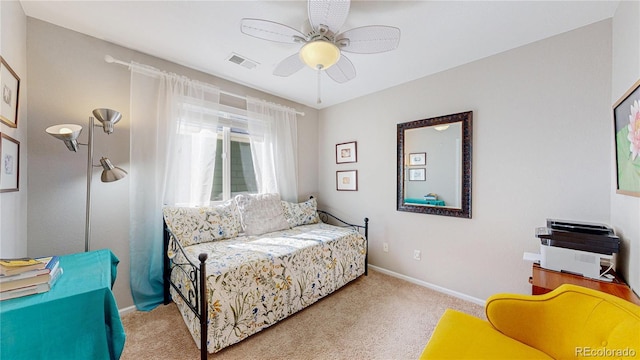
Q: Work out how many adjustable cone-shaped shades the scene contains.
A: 3